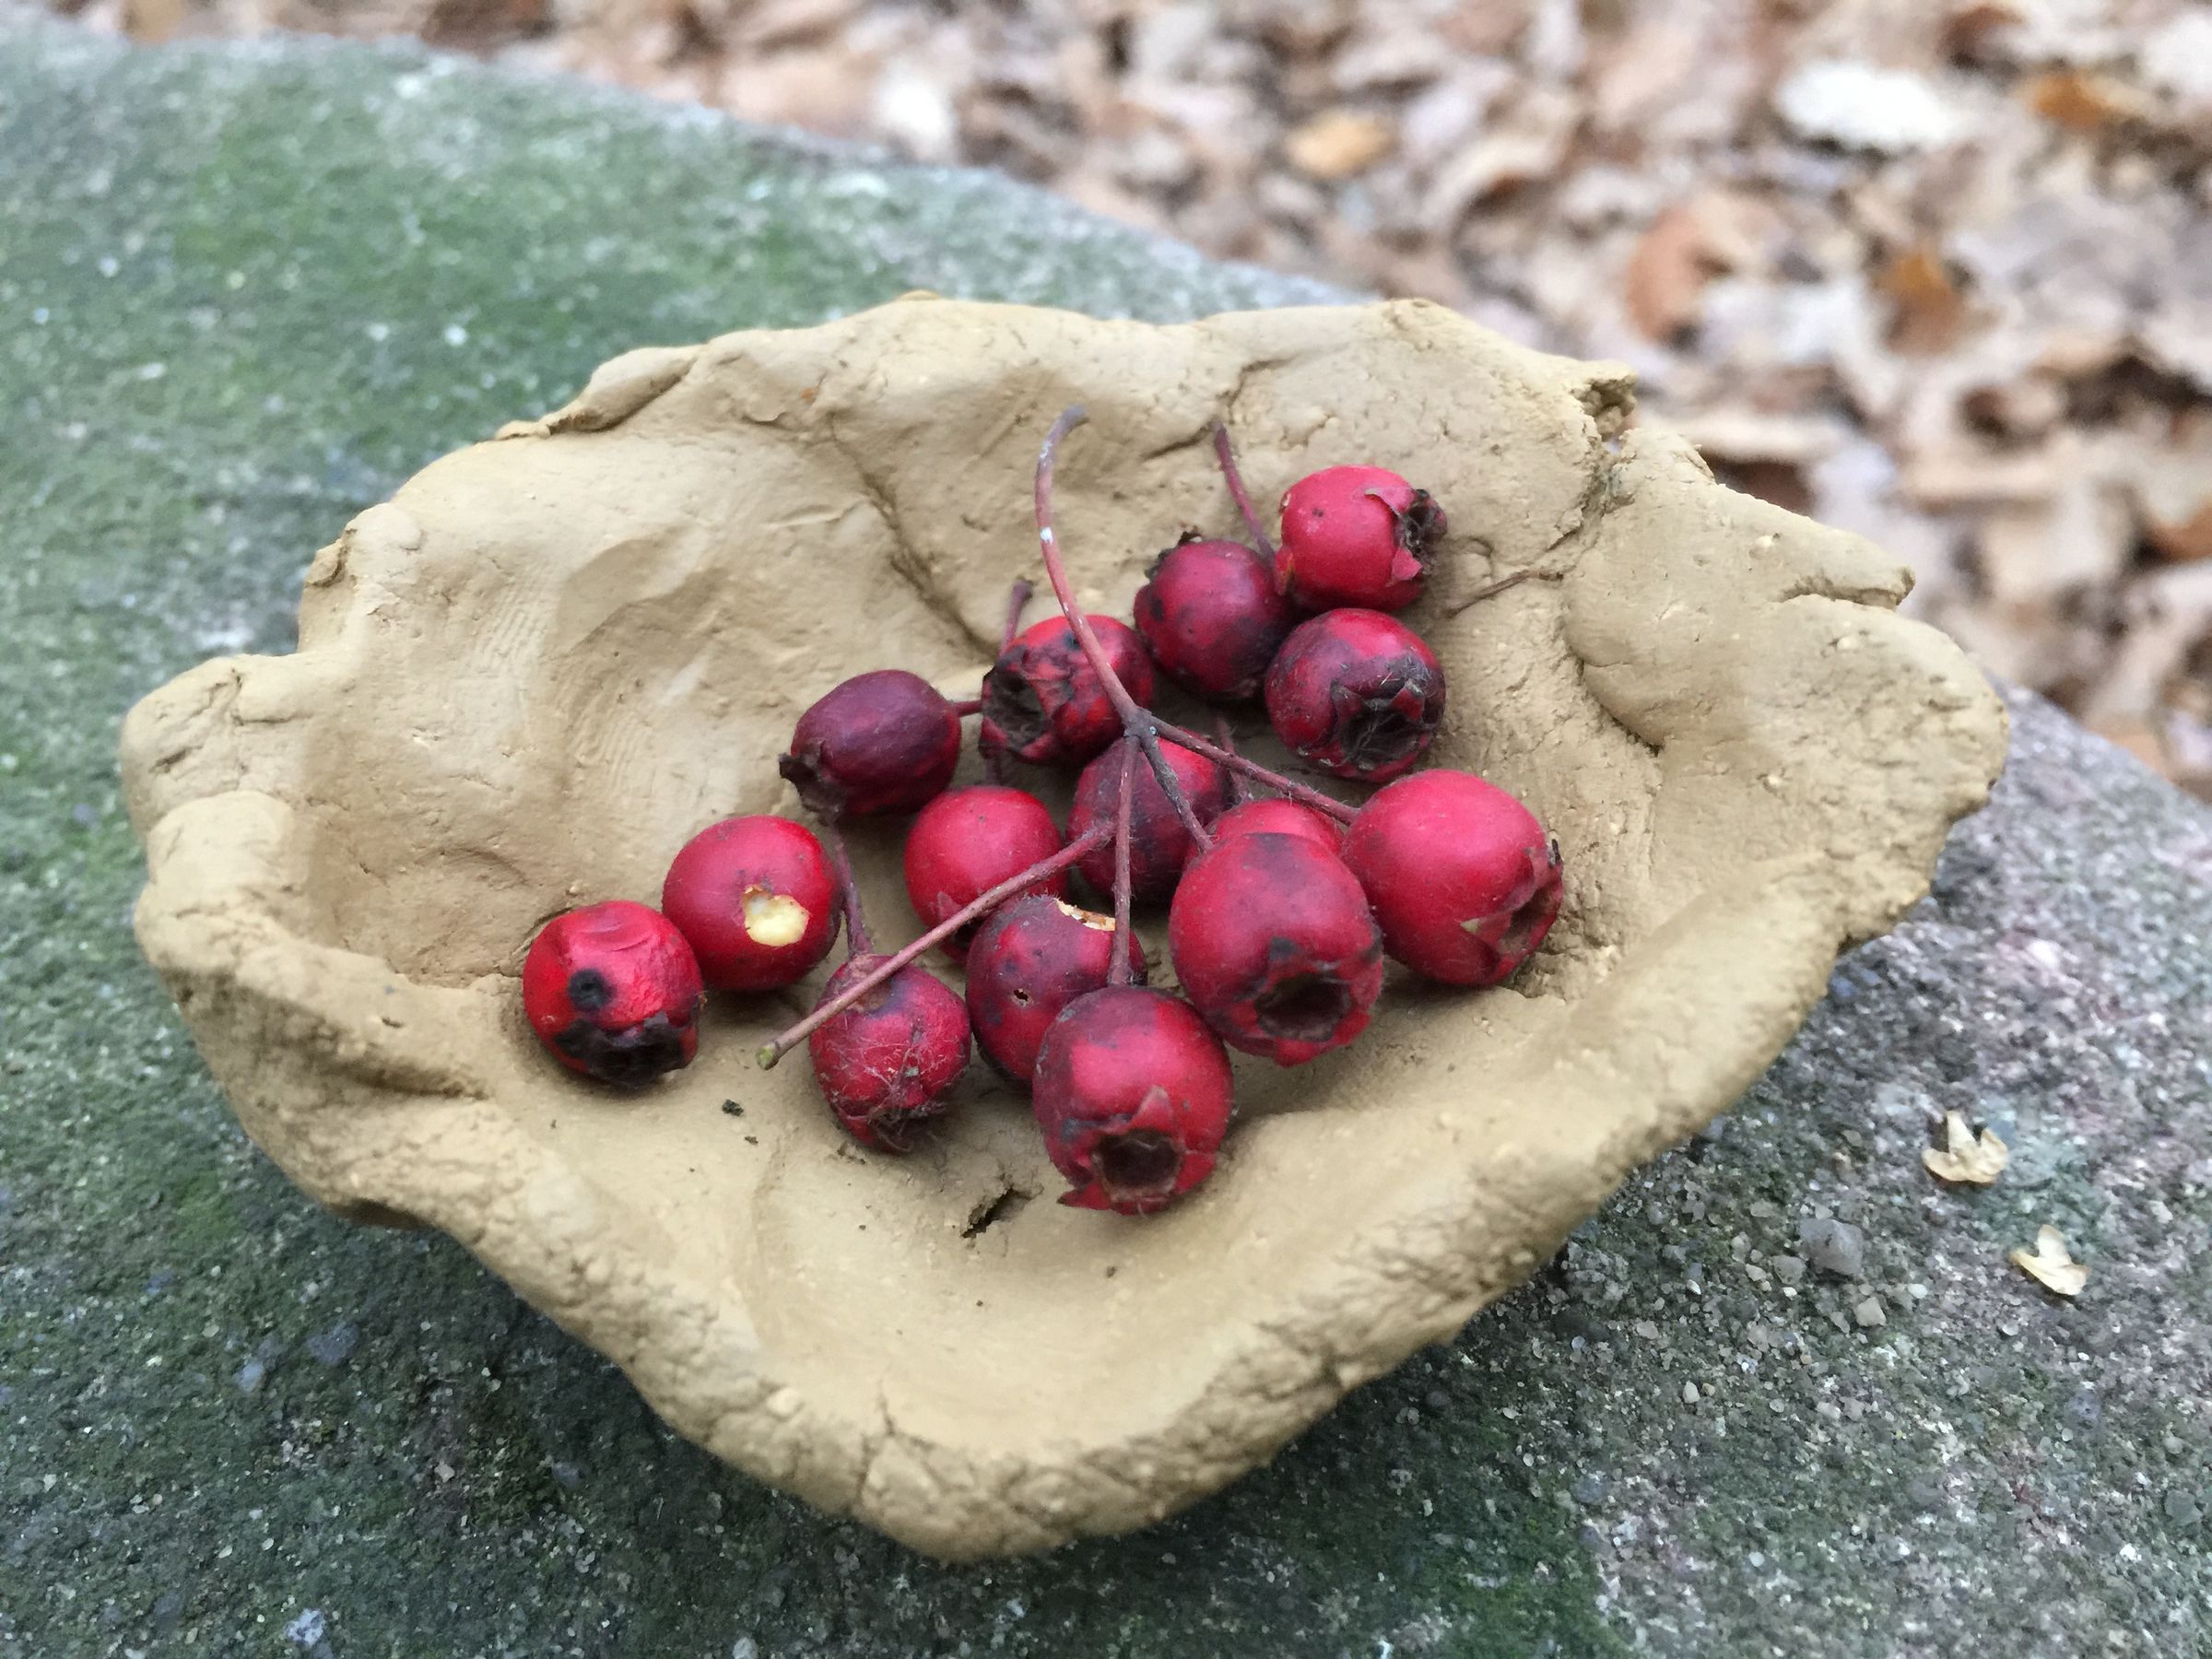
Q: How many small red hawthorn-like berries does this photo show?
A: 15